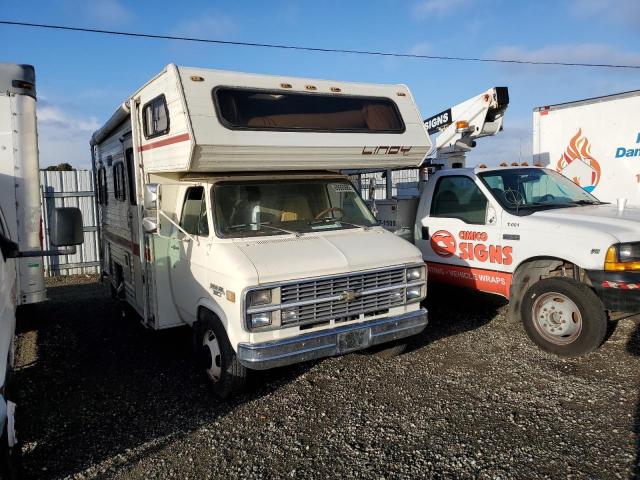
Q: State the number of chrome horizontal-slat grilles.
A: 1